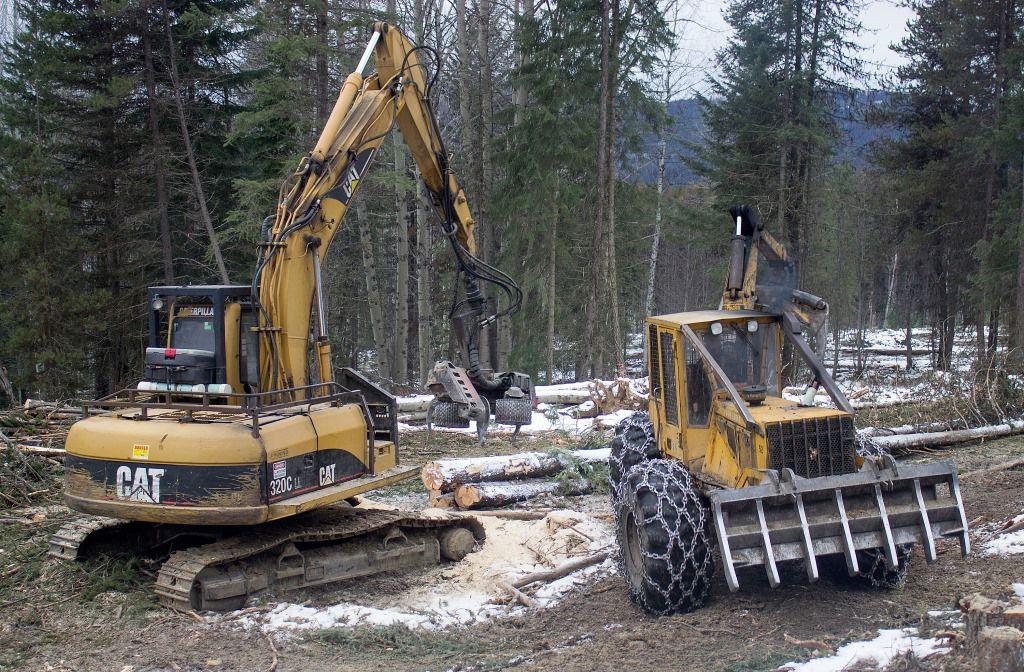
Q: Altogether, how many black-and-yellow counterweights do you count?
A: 1